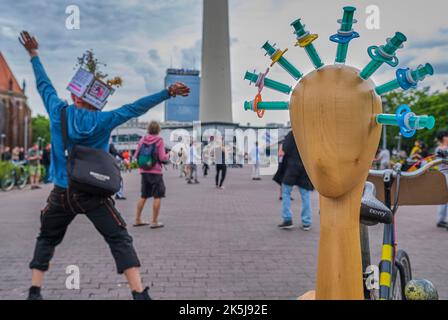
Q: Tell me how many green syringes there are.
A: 8